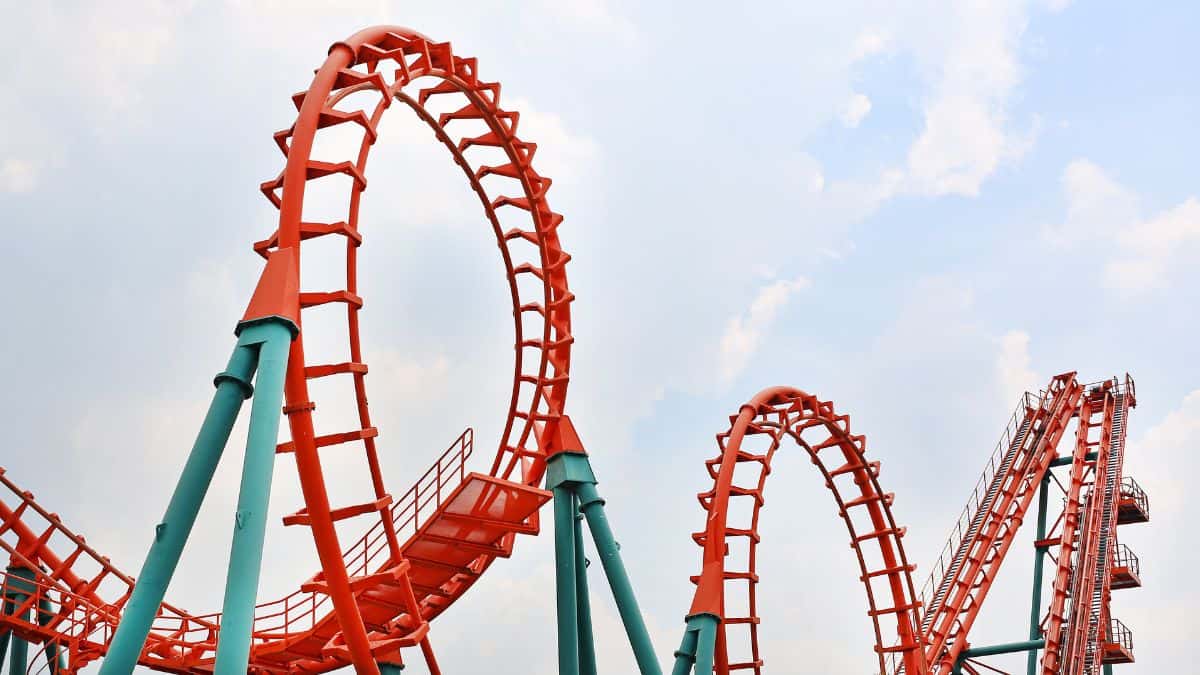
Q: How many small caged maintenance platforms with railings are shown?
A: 3